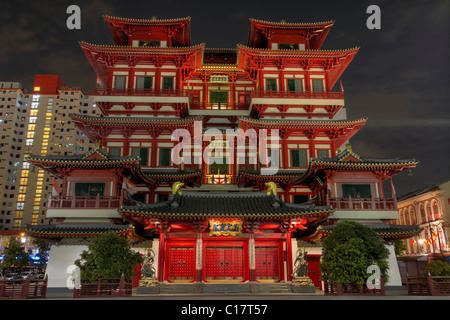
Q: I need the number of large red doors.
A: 3